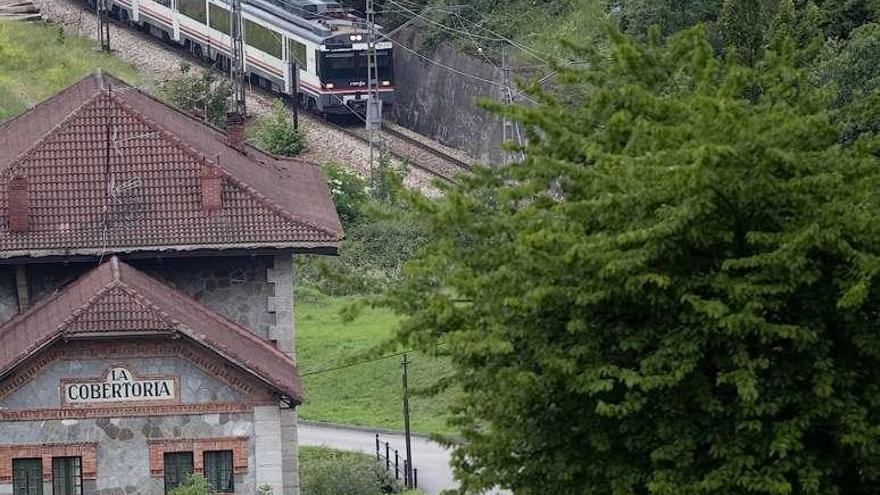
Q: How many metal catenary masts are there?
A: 4